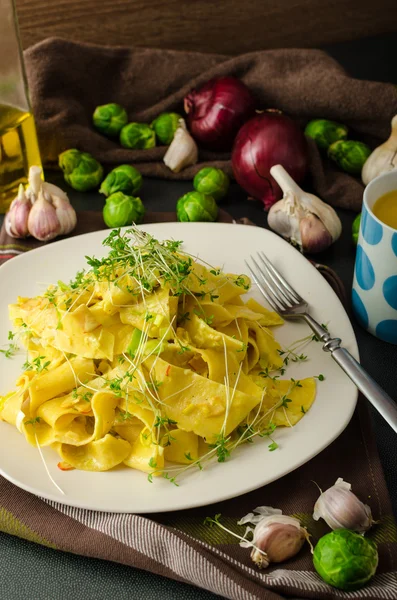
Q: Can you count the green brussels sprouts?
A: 12